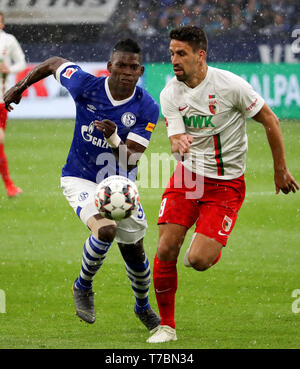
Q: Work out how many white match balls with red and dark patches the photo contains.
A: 1